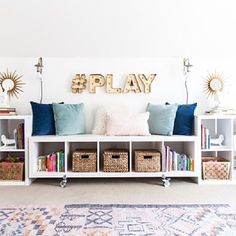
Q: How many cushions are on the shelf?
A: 6